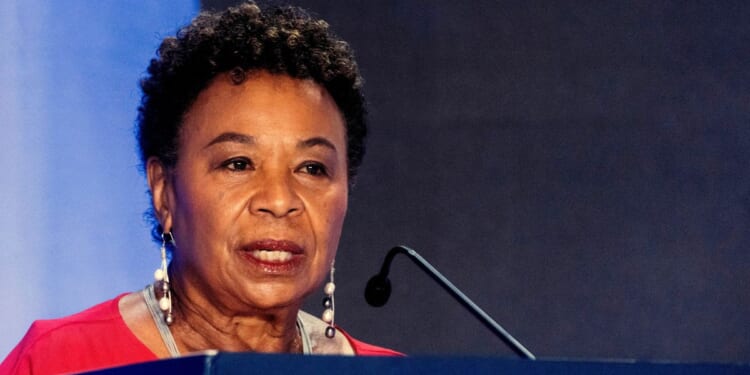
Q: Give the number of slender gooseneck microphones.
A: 1